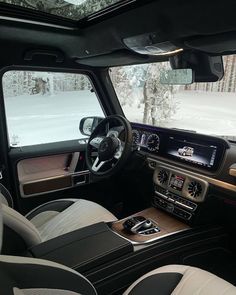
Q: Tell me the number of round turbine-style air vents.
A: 2